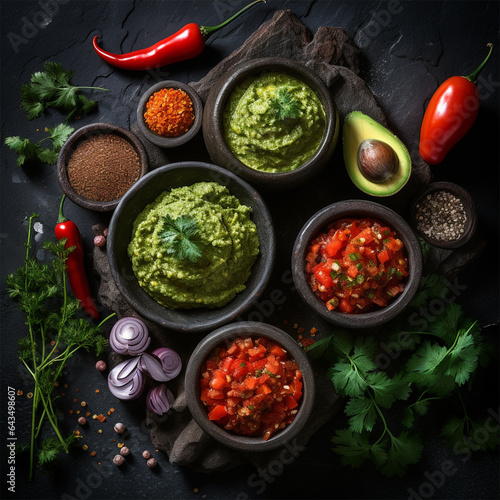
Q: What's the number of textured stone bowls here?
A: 7